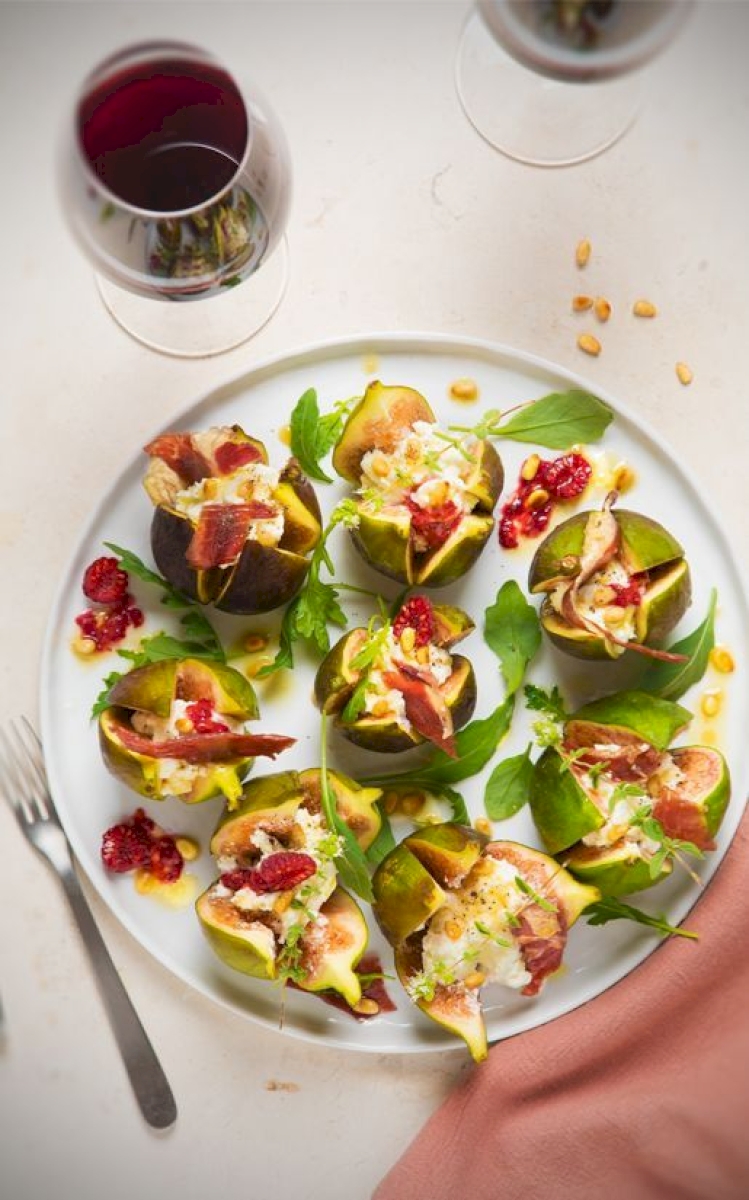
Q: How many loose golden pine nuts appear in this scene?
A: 6